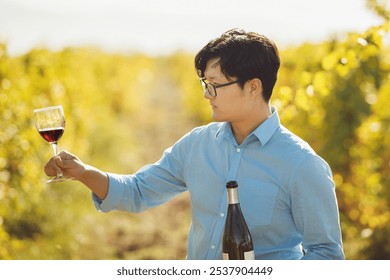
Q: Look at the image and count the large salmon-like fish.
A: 0